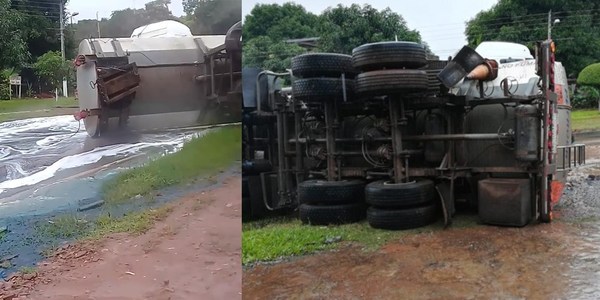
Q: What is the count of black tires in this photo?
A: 8